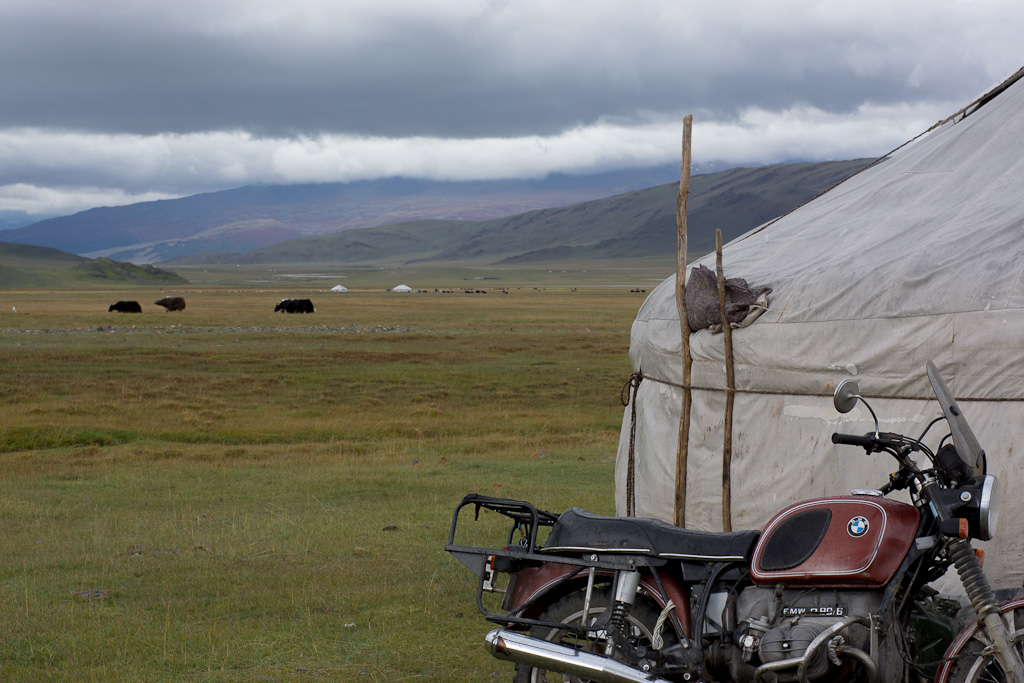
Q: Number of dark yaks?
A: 3